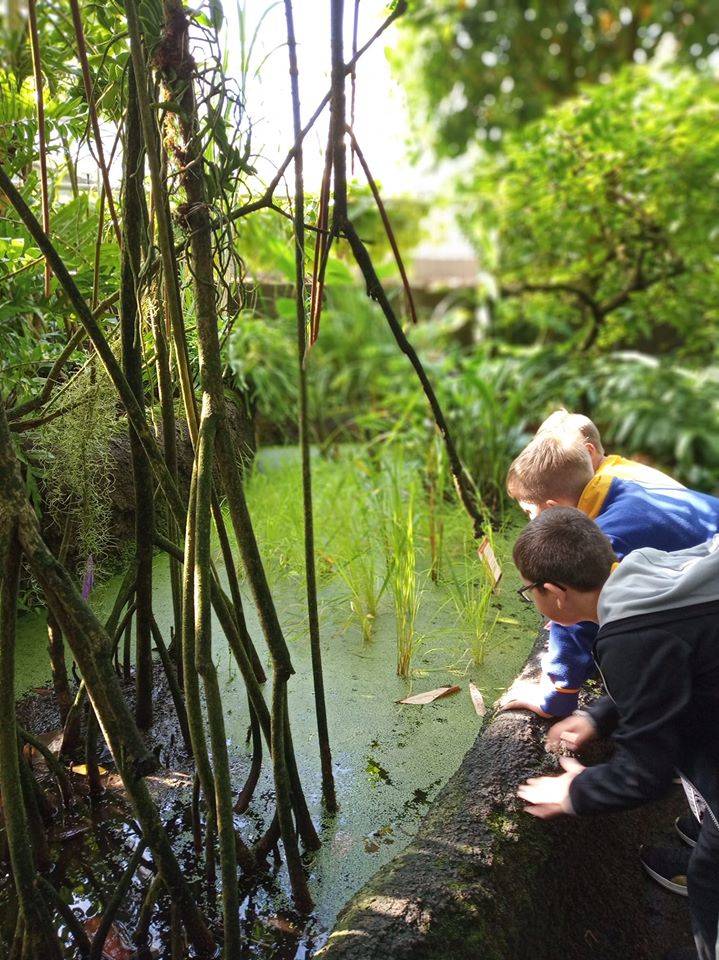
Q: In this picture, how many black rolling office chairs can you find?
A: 0